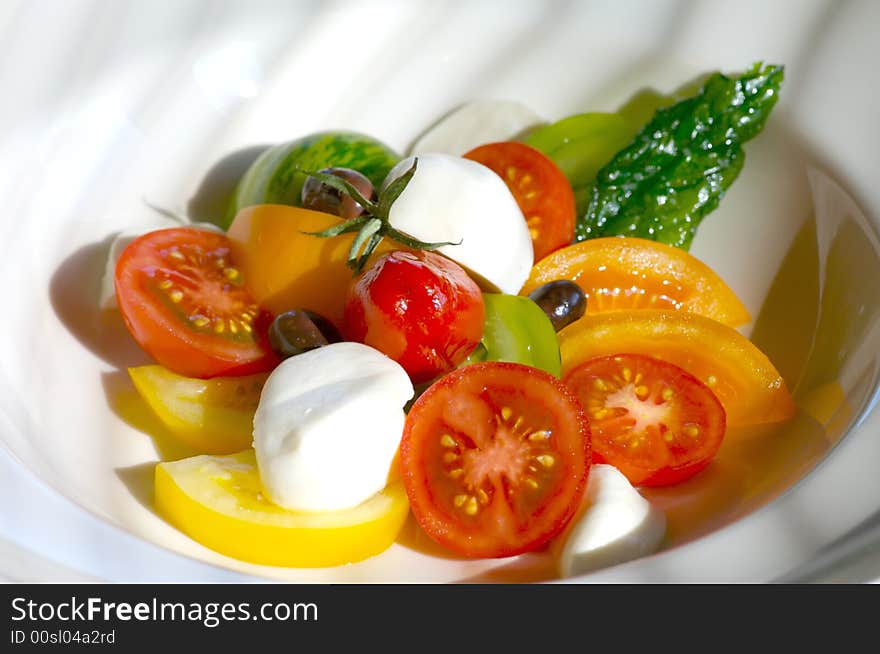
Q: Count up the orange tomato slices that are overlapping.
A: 2